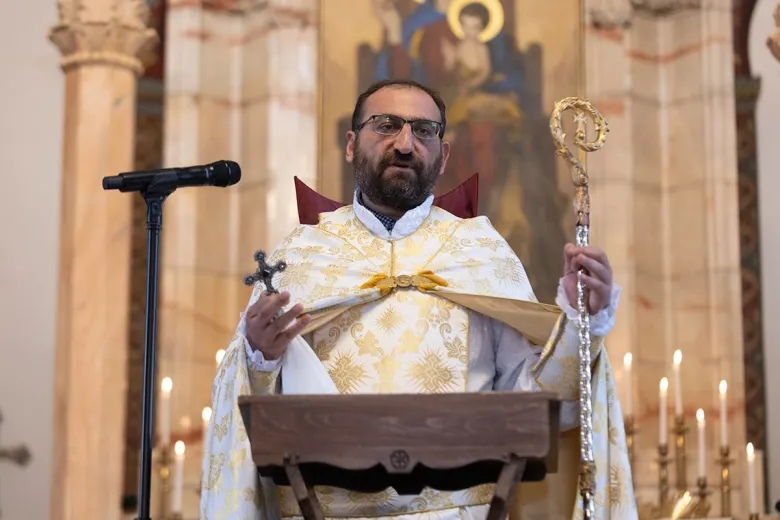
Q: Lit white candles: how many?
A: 10